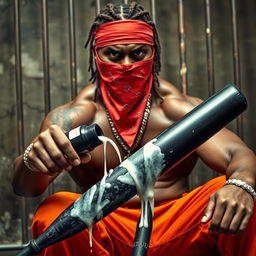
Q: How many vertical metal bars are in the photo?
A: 9